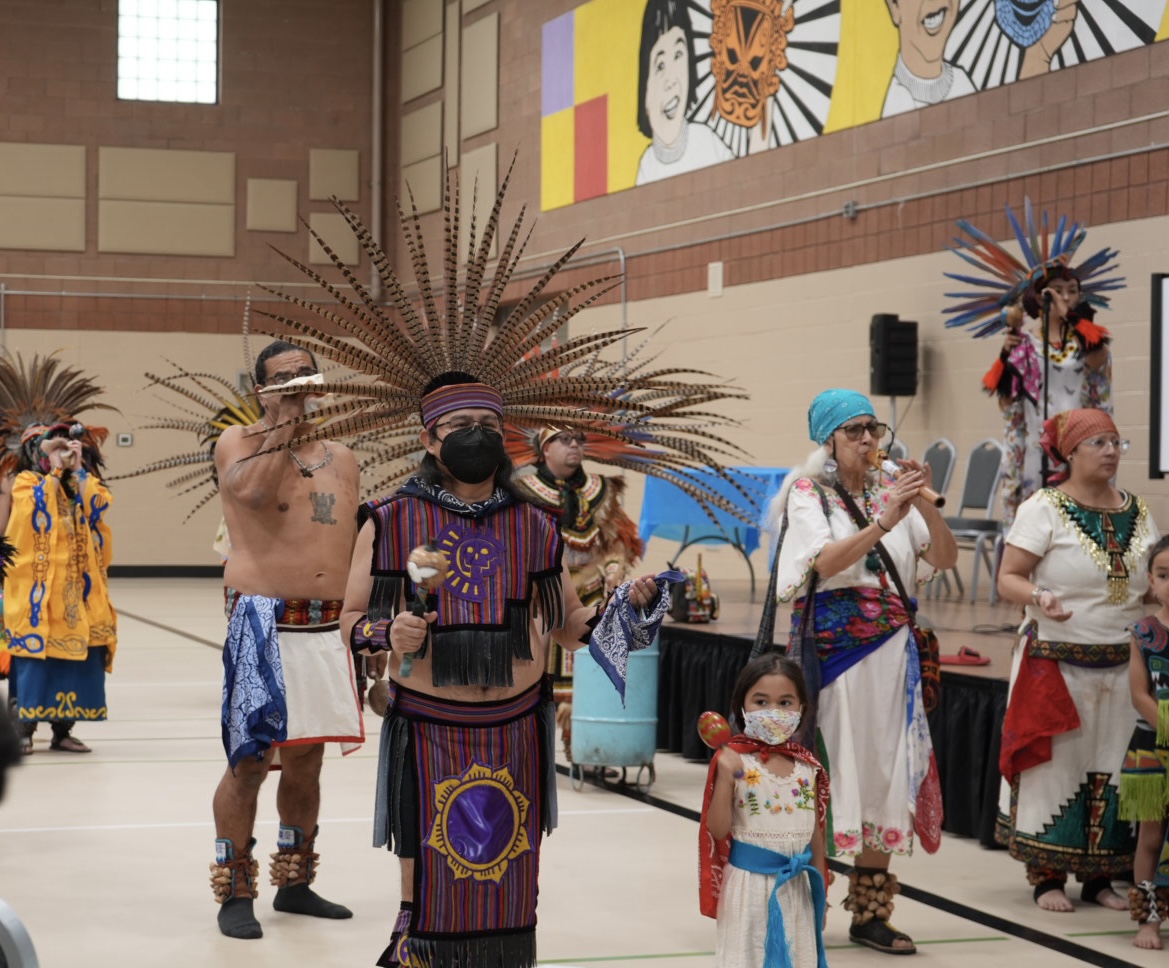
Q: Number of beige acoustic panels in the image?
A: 15